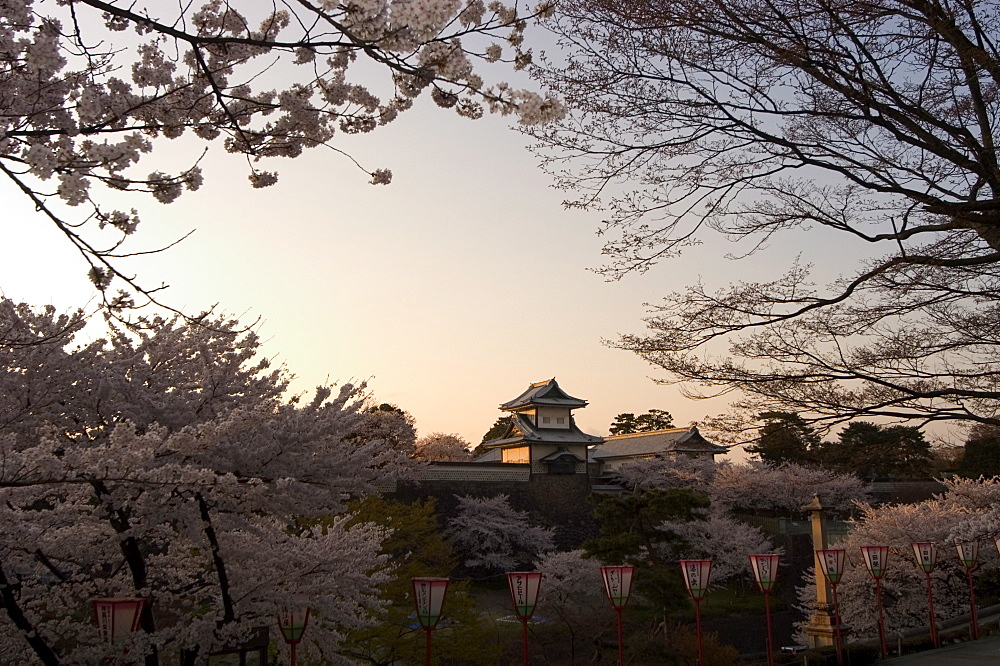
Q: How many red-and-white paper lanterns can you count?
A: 12